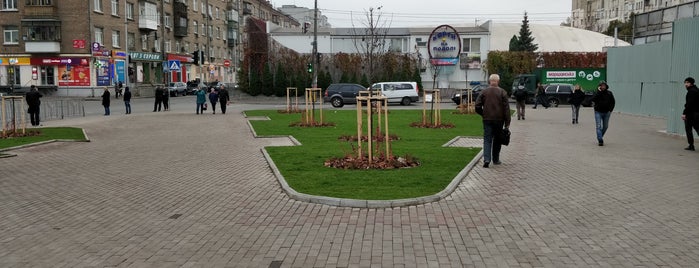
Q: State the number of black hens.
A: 0